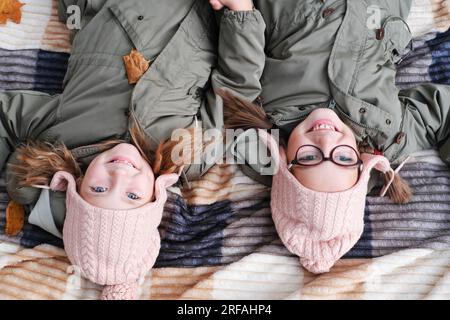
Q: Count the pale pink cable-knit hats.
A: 2